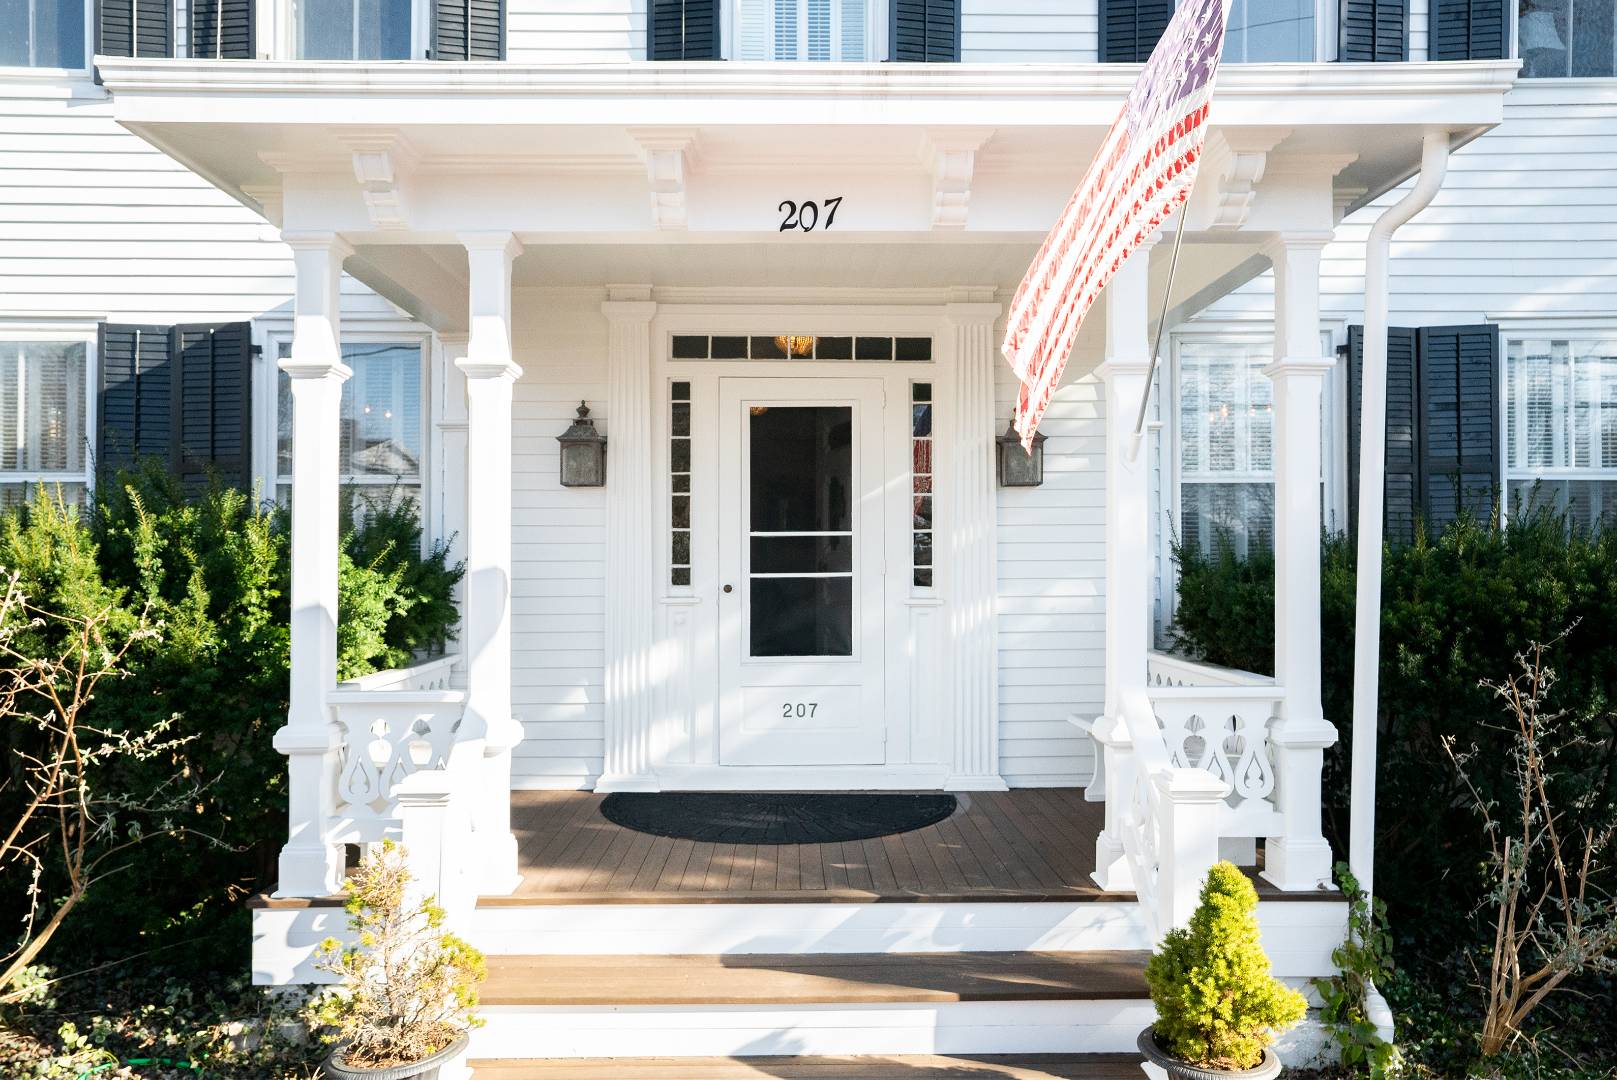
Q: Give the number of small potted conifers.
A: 2